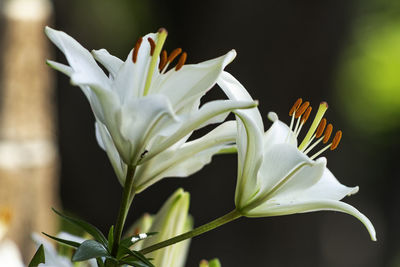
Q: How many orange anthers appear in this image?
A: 11